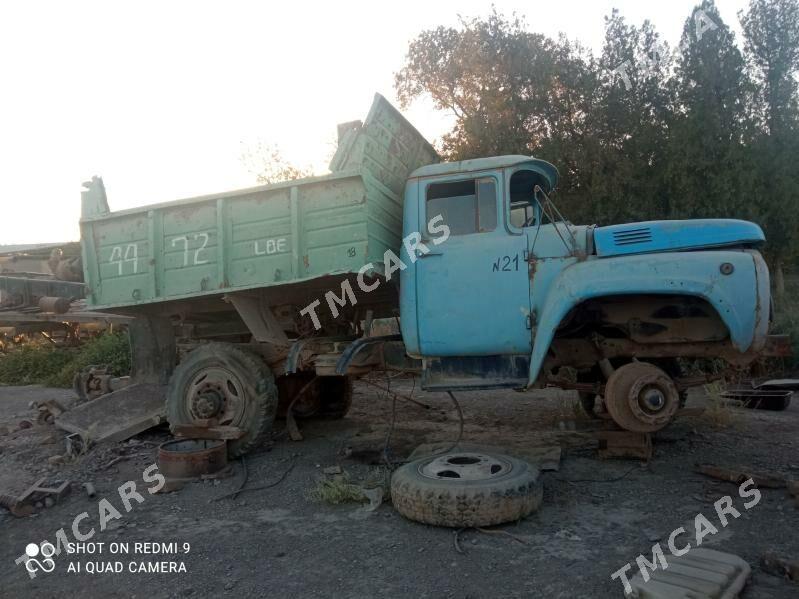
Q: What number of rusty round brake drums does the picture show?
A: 1